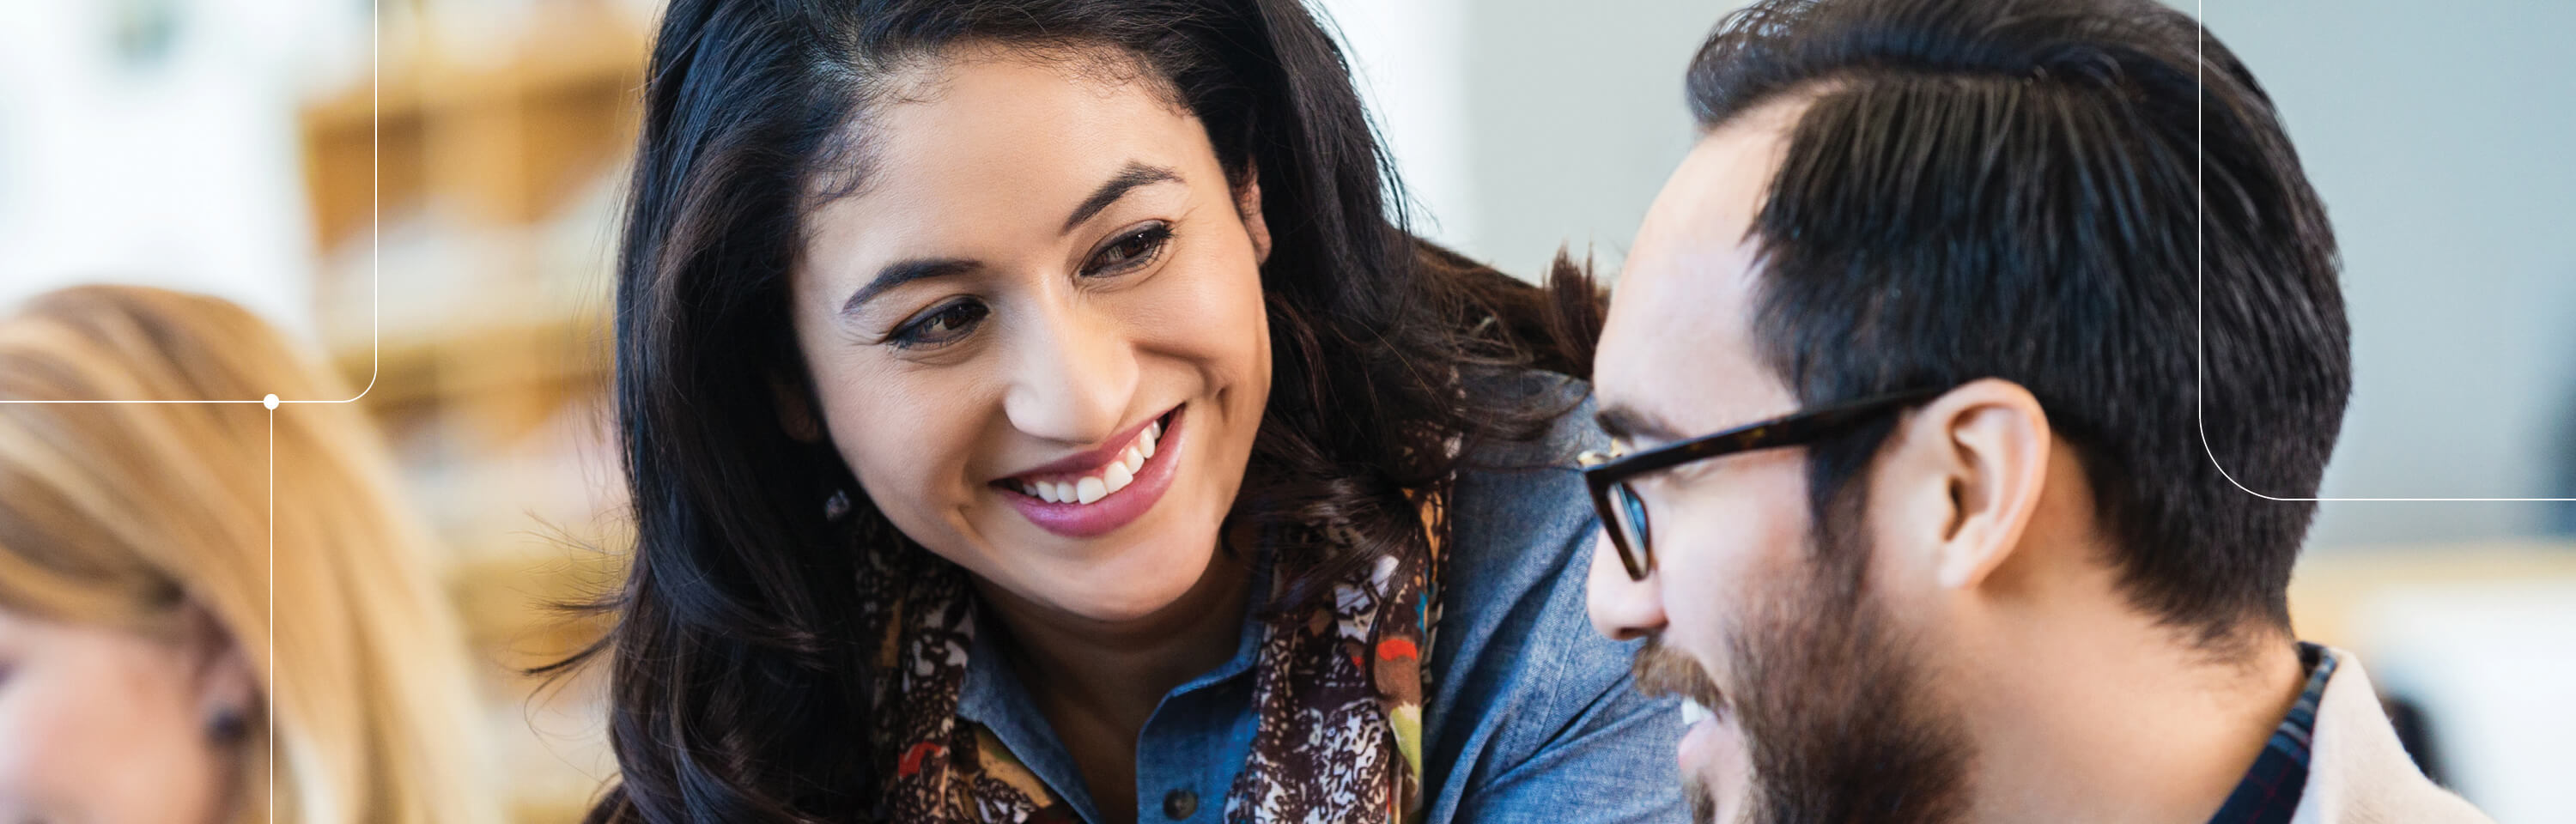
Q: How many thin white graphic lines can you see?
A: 3